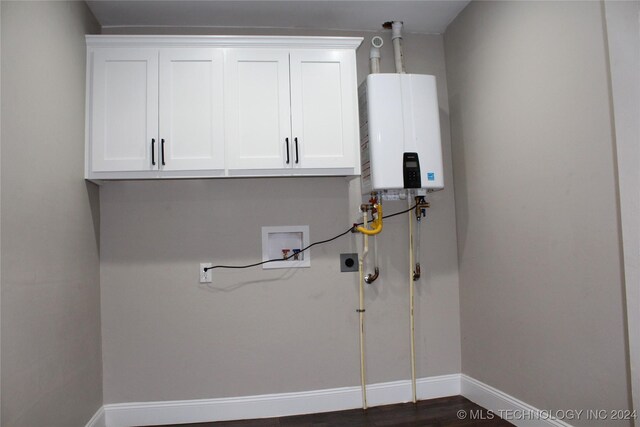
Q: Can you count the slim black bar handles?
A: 4